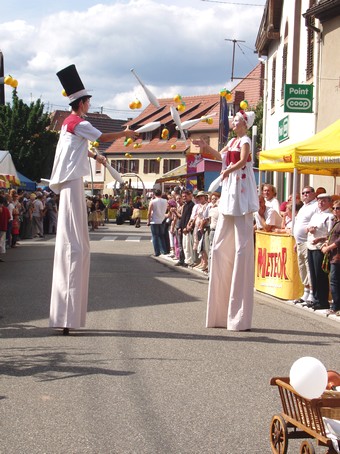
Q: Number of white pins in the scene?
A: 6